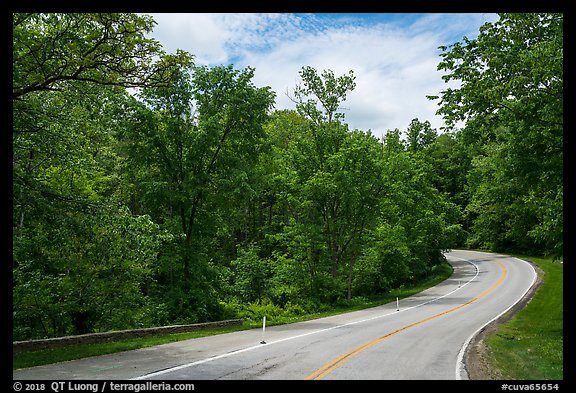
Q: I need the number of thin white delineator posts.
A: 3